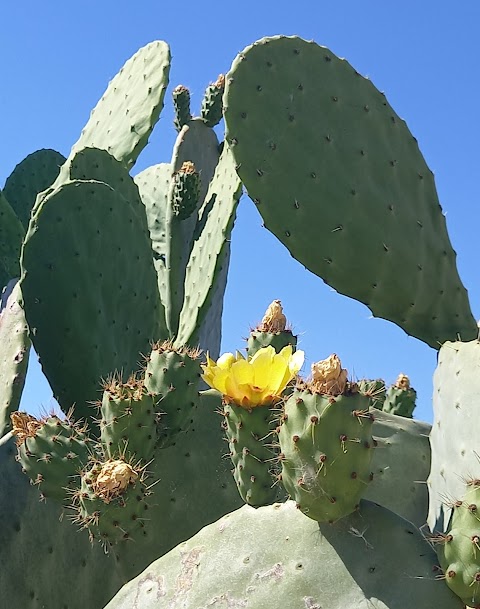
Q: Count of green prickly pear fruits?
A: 13